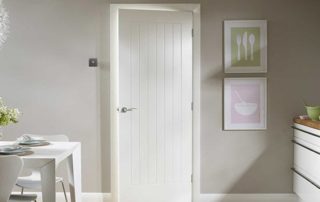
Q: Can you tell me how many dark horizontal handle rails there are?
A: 3